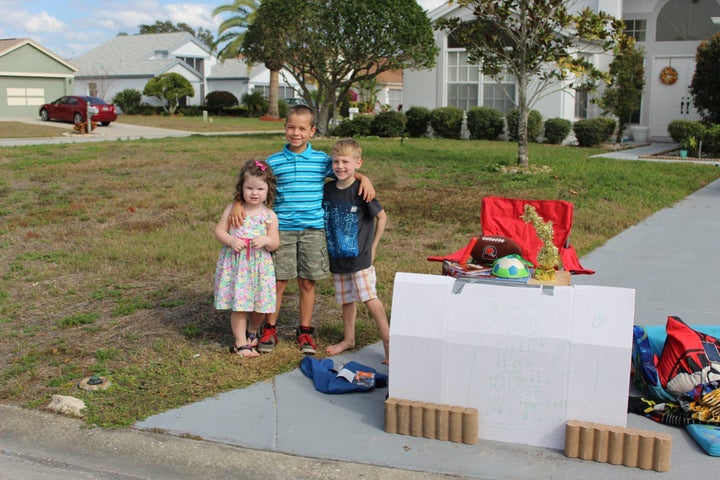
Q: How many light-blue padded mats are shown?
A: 1